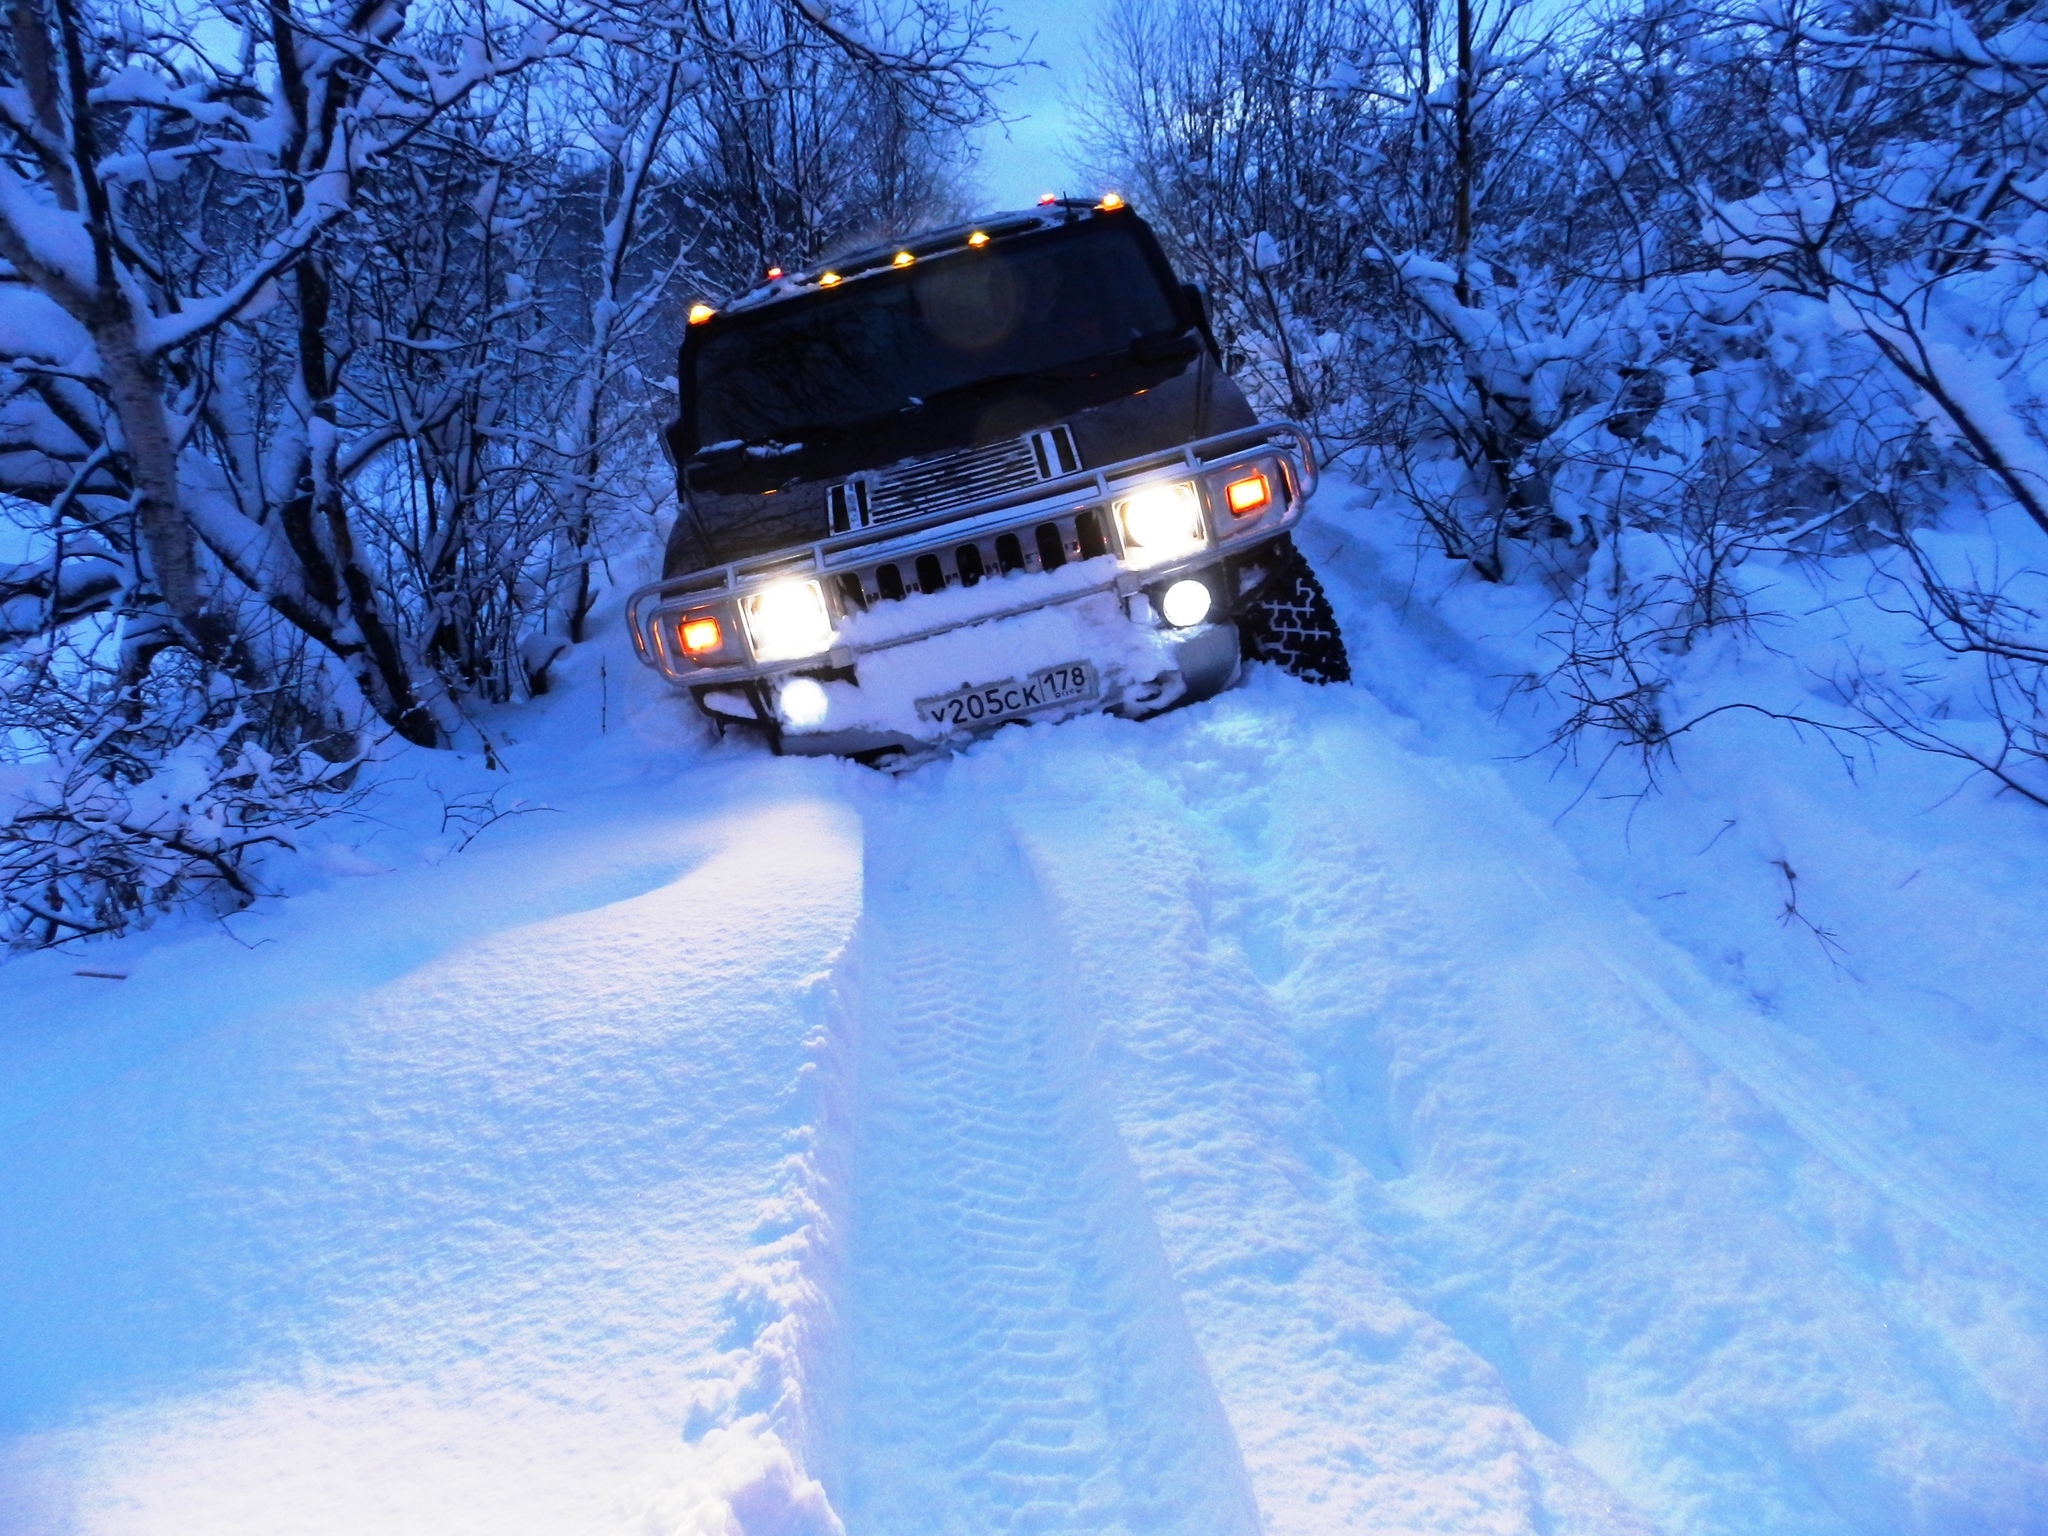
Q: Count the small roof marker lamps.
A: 7